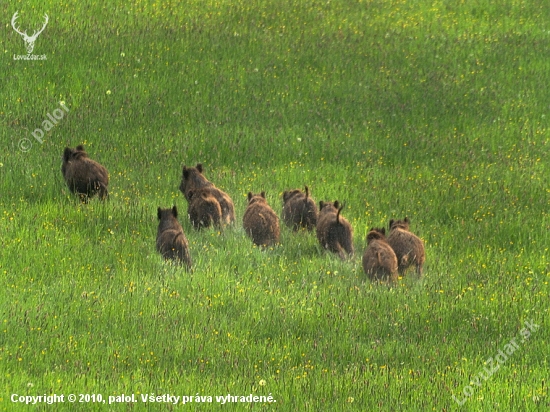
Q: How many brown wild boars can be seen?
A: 9